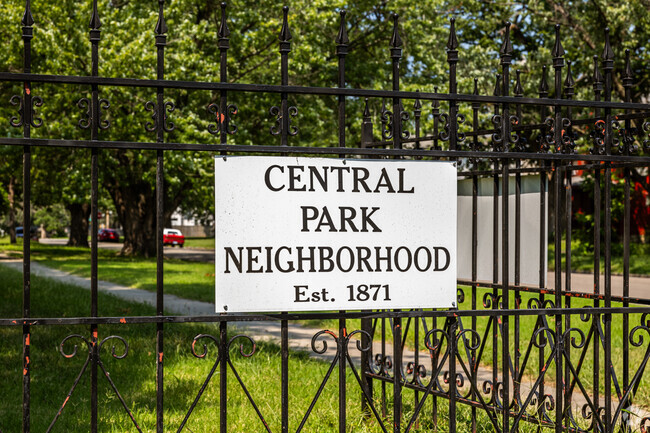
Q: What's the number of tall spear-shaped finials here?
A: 11